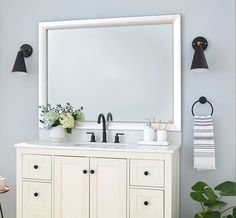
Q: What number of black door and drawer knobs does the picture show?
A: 6